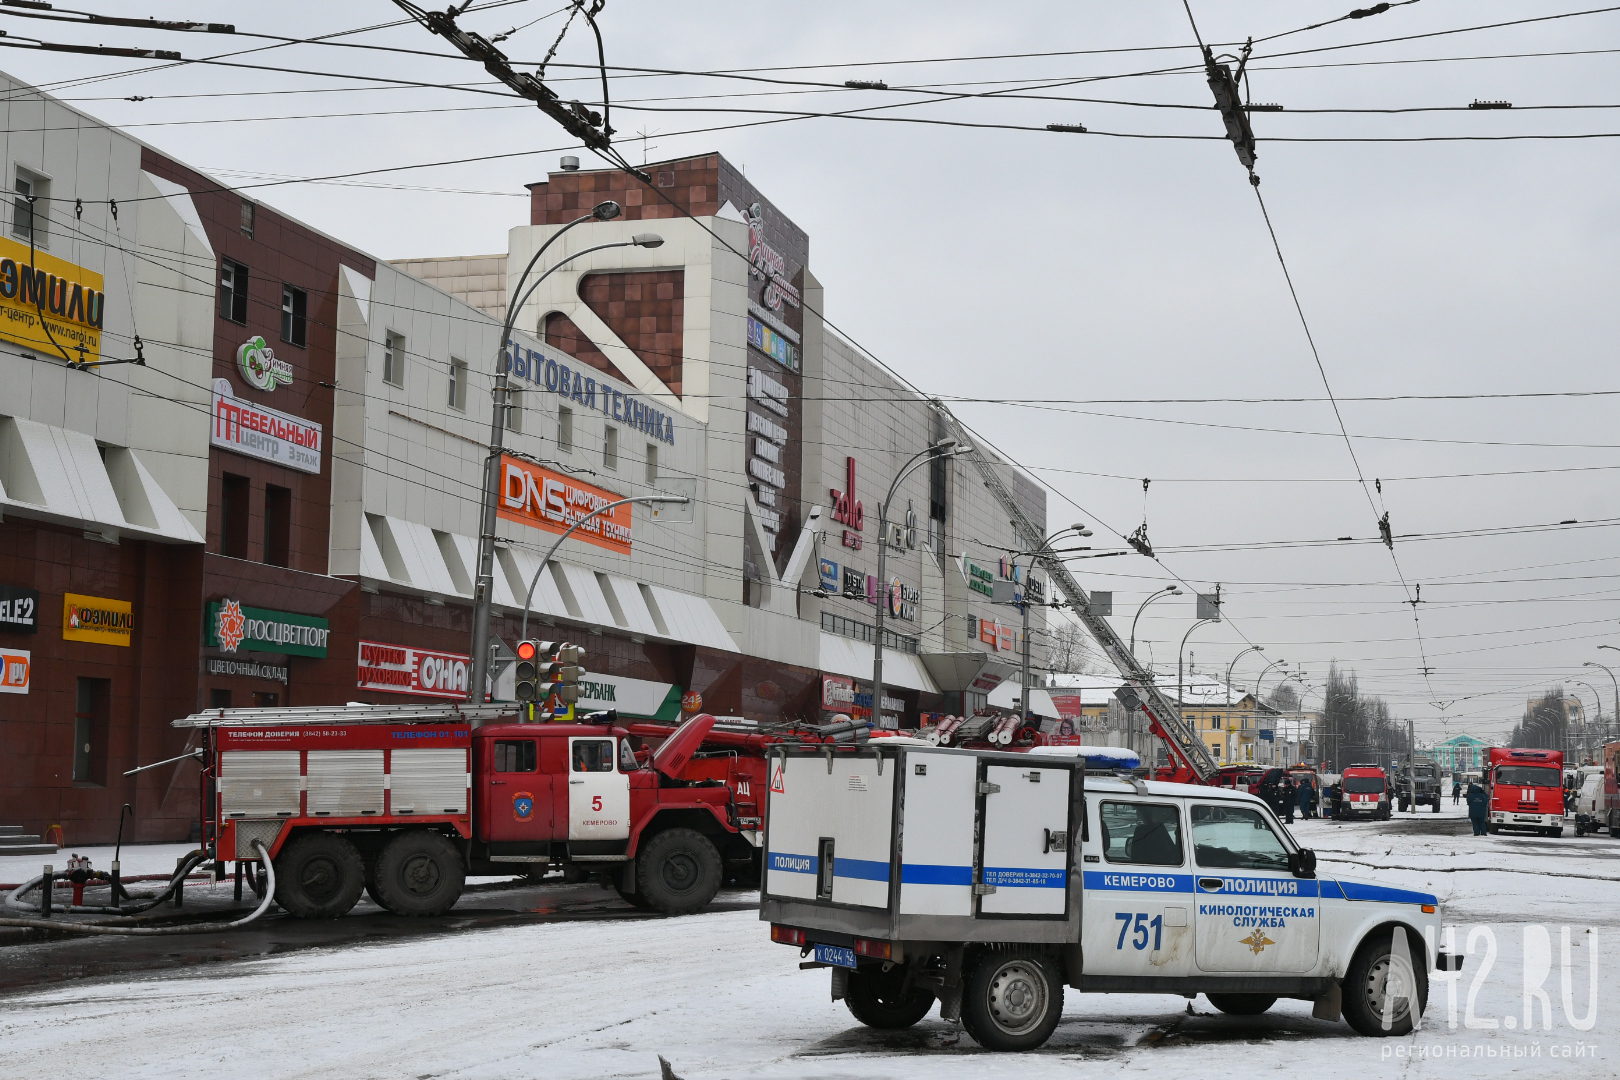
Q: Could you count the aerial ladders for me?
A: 1